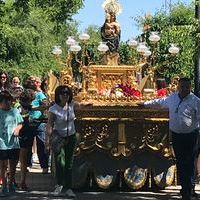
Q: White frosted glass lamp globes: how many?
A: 10